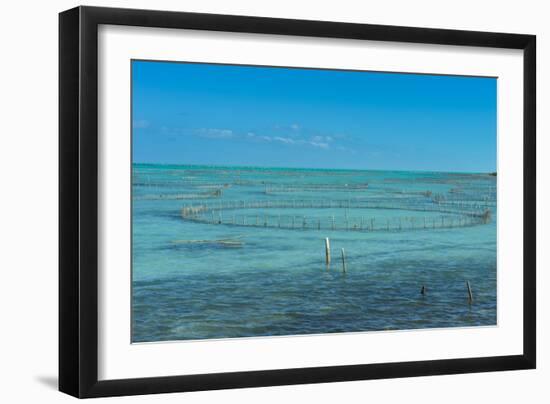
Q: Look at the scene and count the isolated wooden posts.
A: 4